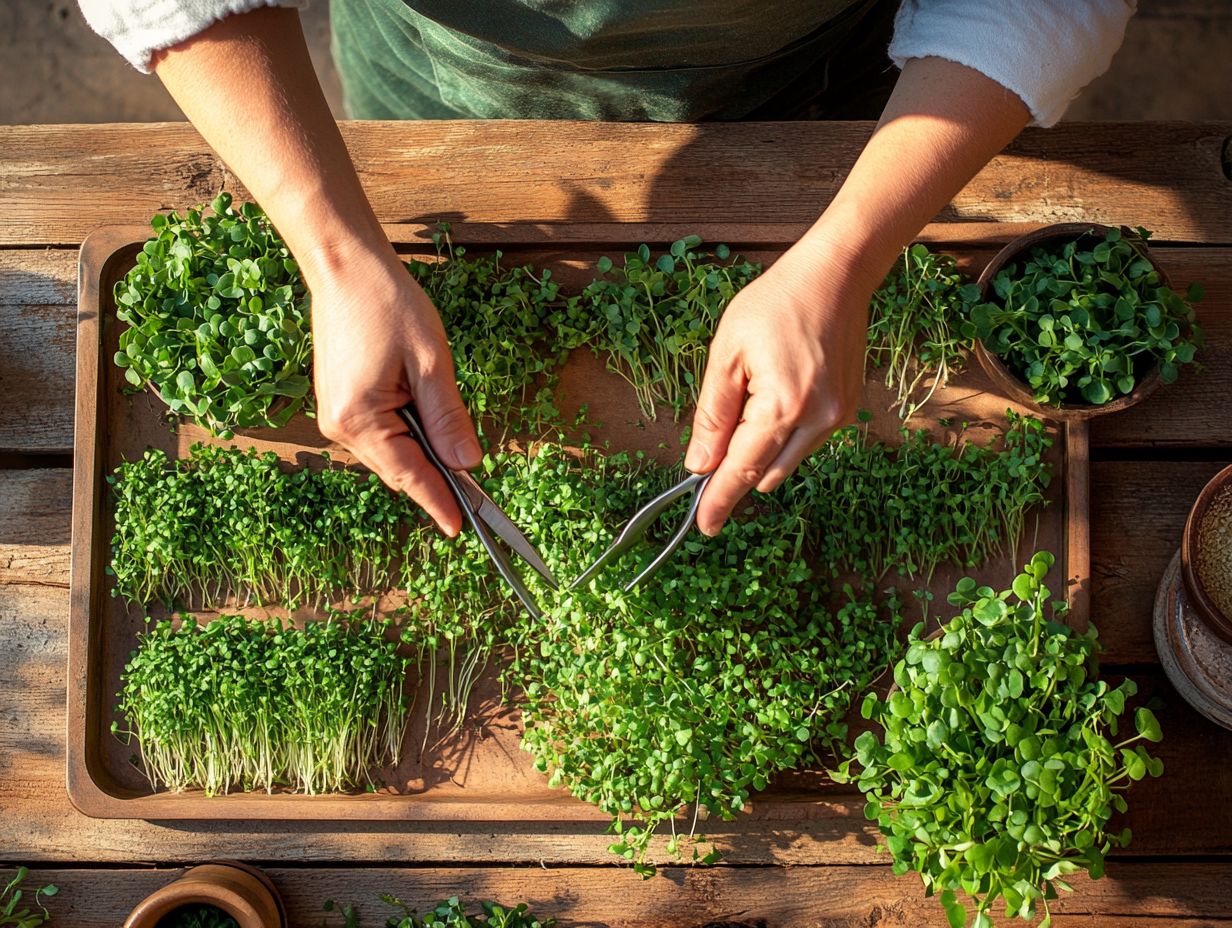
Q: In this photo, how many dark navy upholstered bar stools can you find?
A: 0